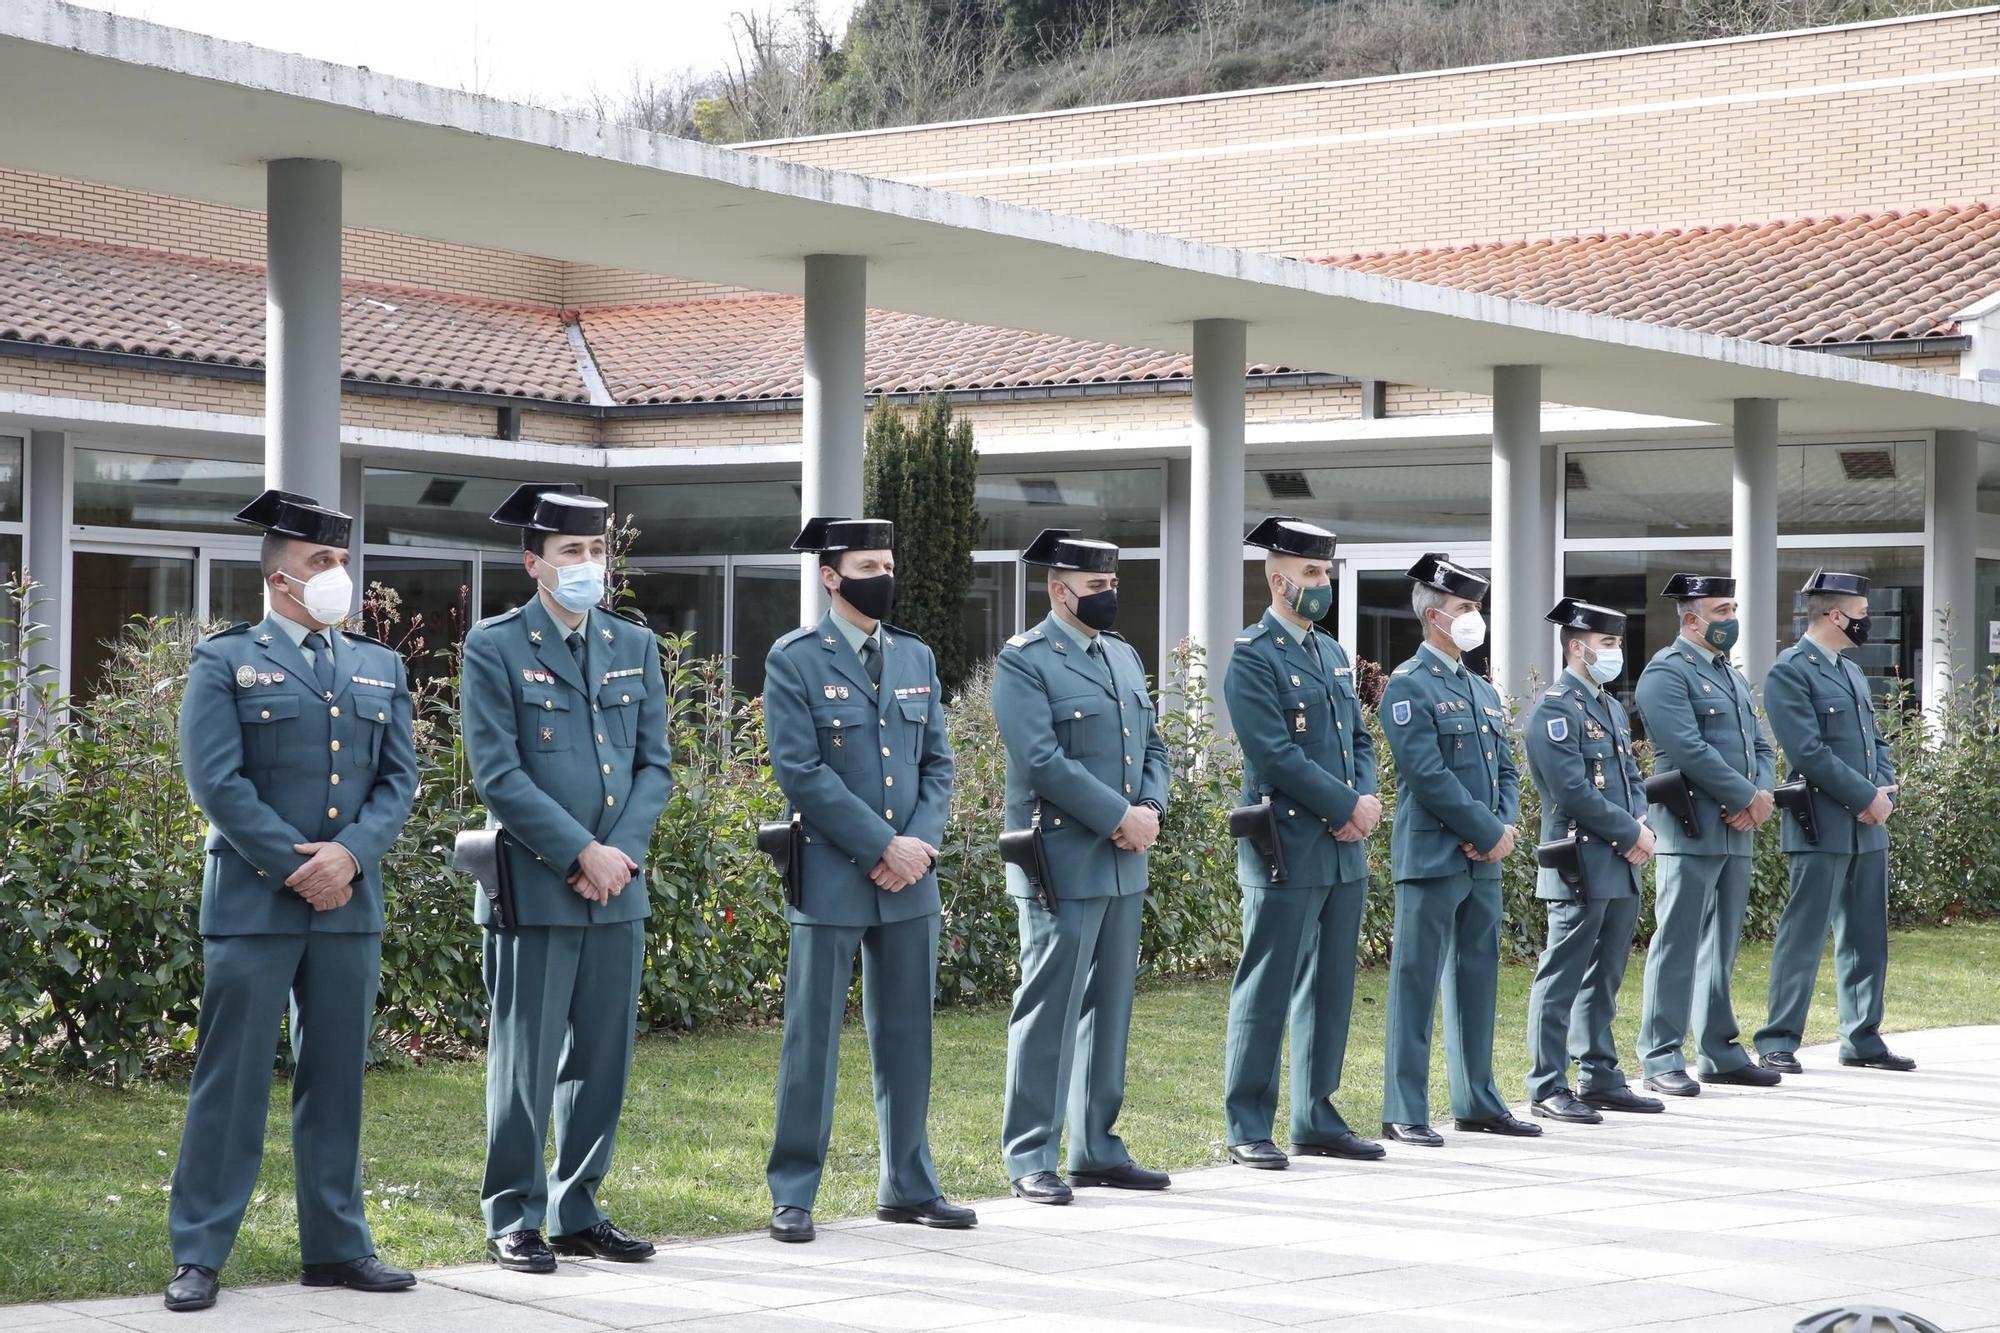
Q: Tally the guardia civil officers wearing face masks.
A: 9